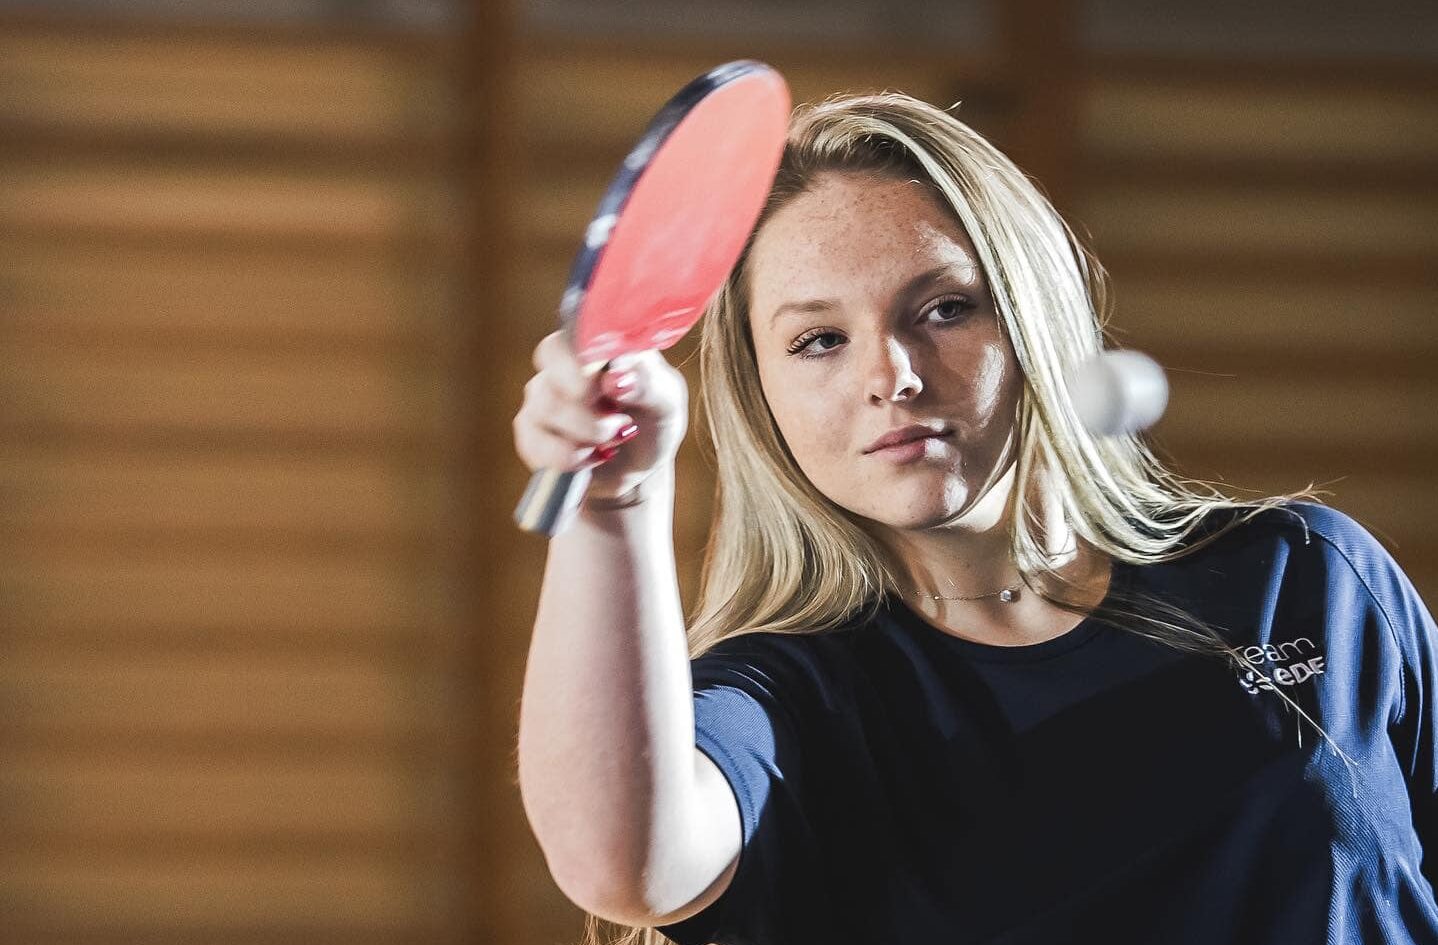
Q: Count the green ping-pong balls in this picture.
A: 0